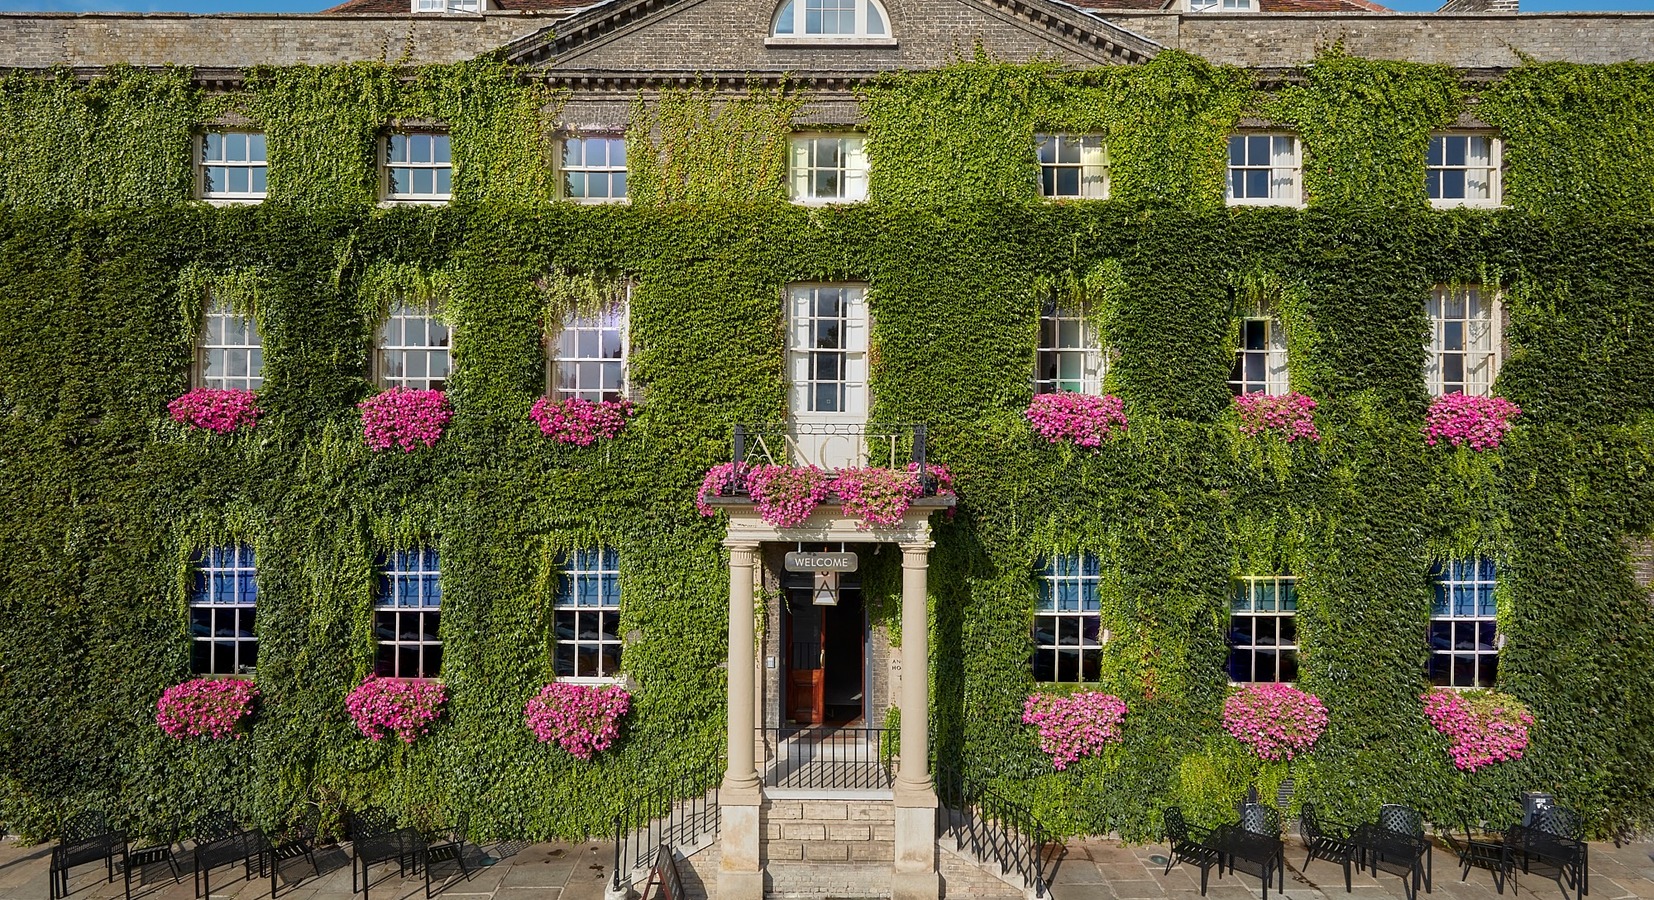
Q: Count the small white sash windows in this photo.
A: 7